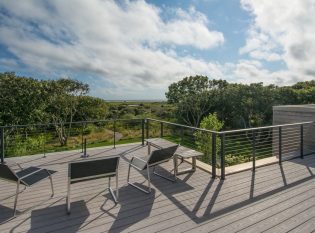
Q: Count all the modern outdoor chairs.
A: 3